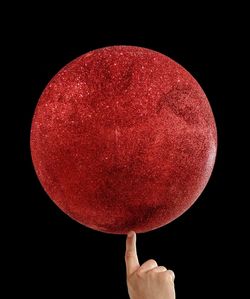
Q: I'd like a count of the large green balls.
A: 0